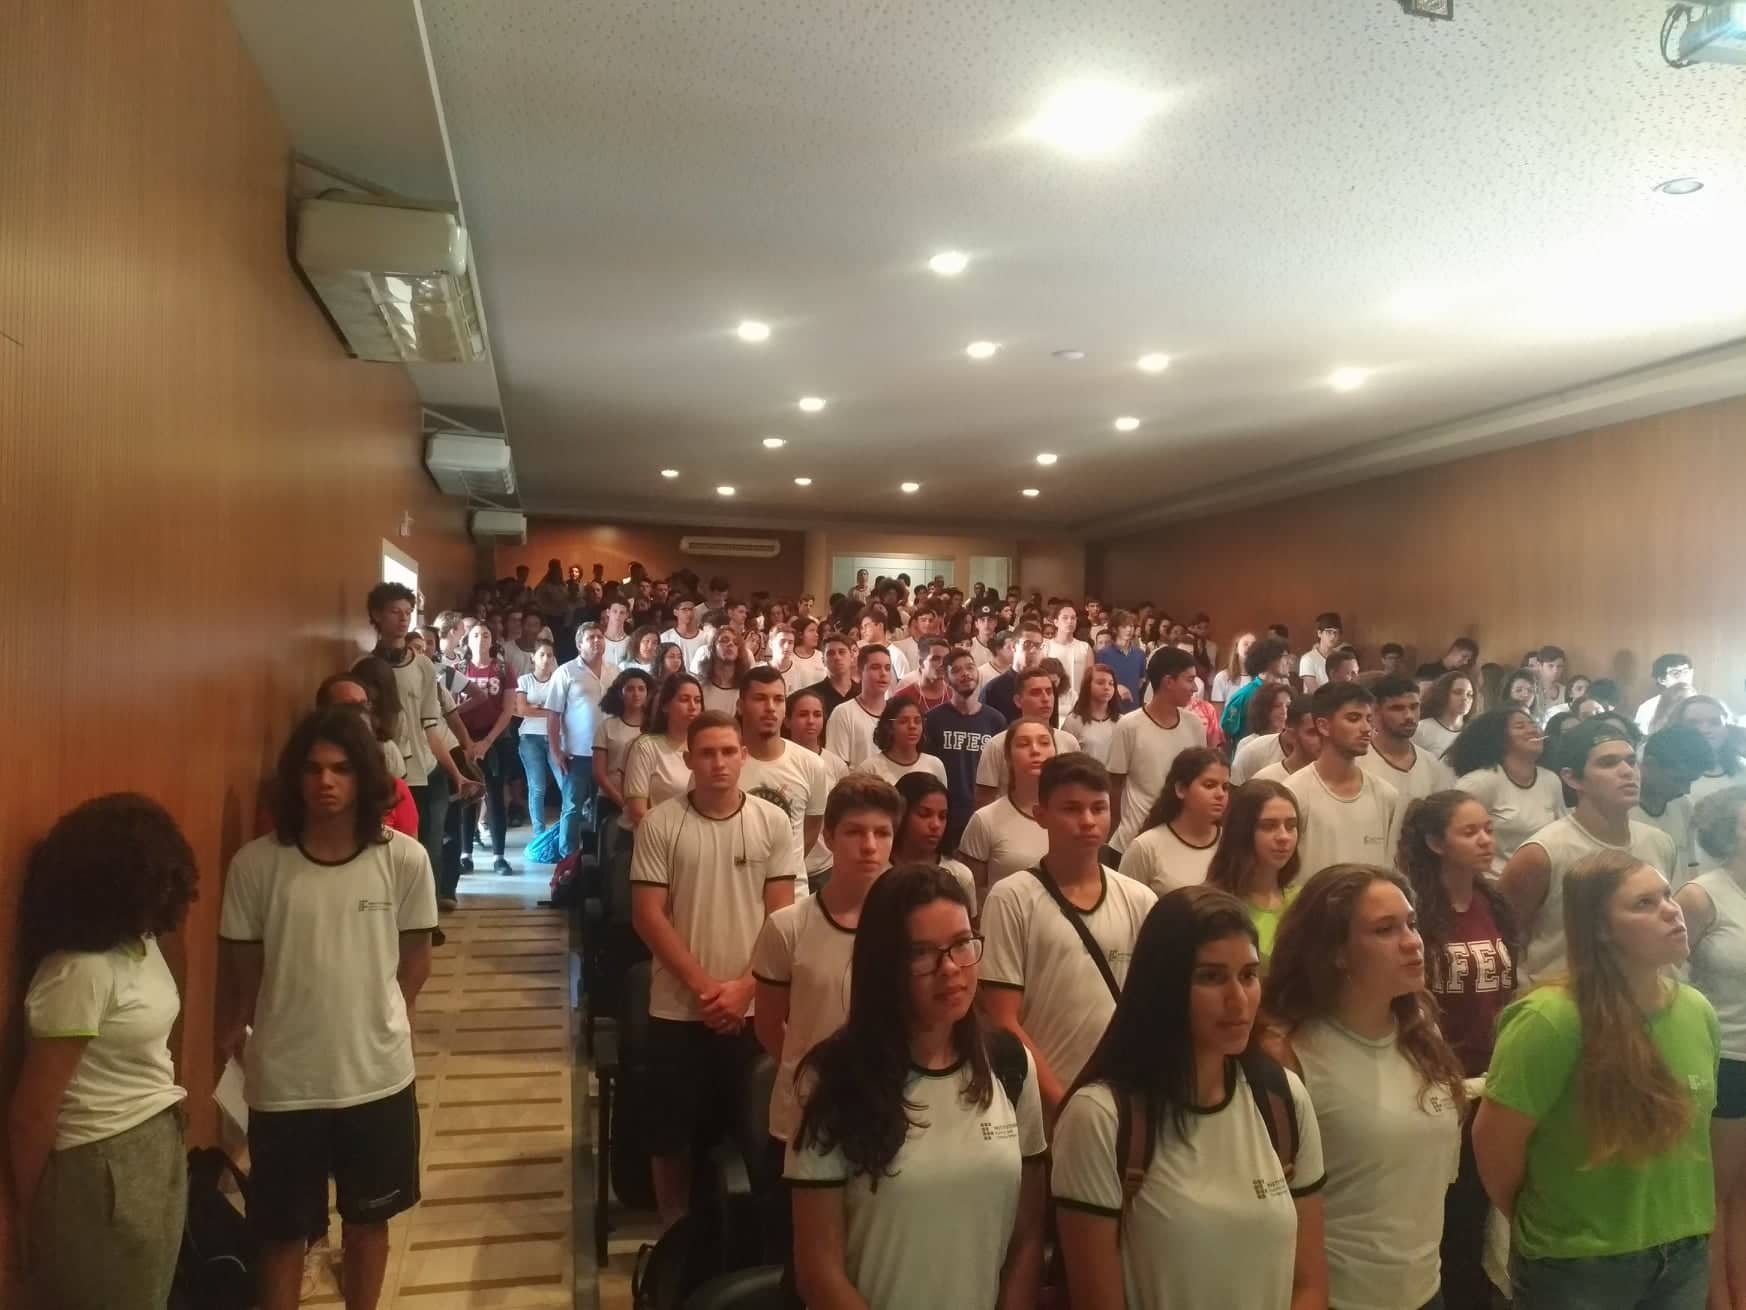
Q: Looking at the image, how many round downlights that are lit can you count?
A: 15